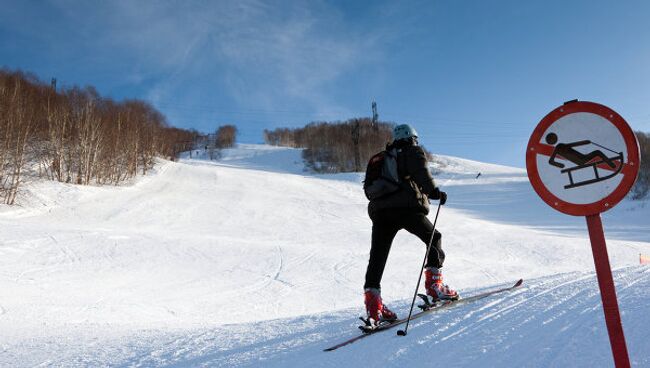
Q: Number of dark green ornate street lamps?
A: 0